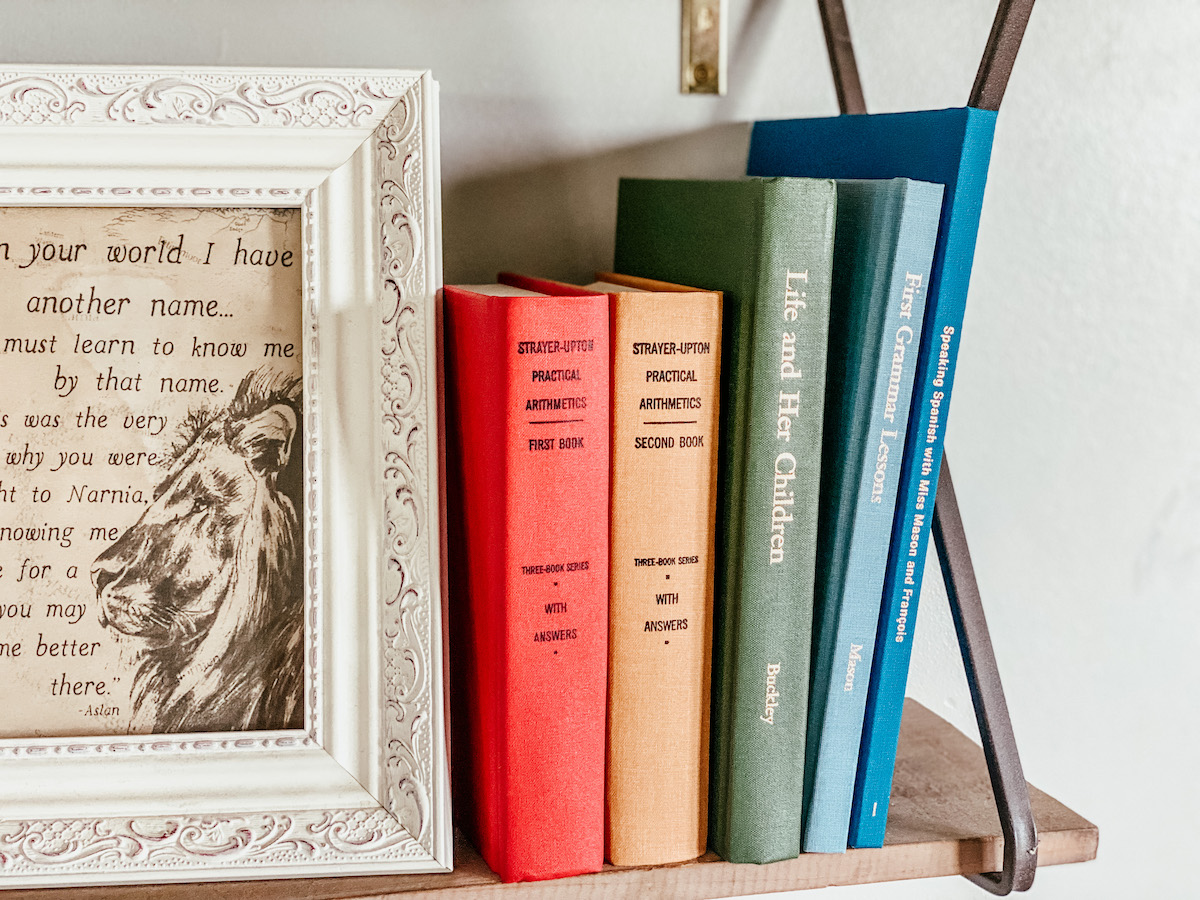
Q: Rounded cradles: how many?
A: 1